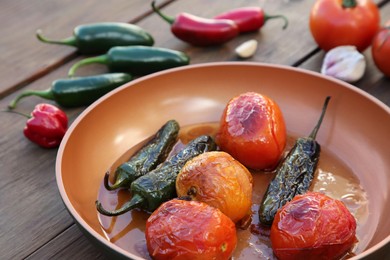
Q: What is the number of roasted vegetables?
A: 7